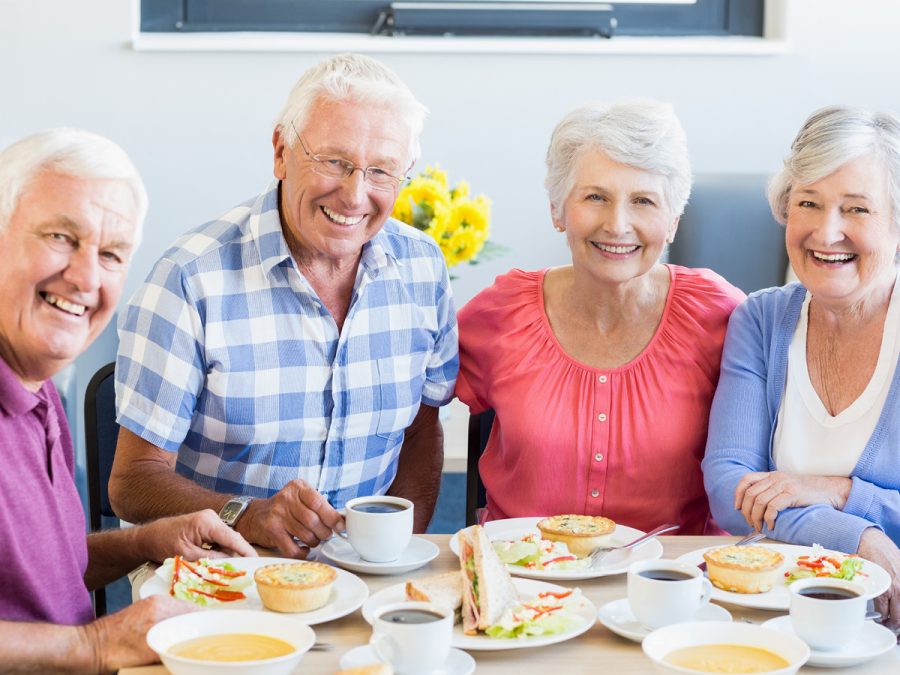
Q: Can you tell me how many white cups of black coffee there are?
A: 4